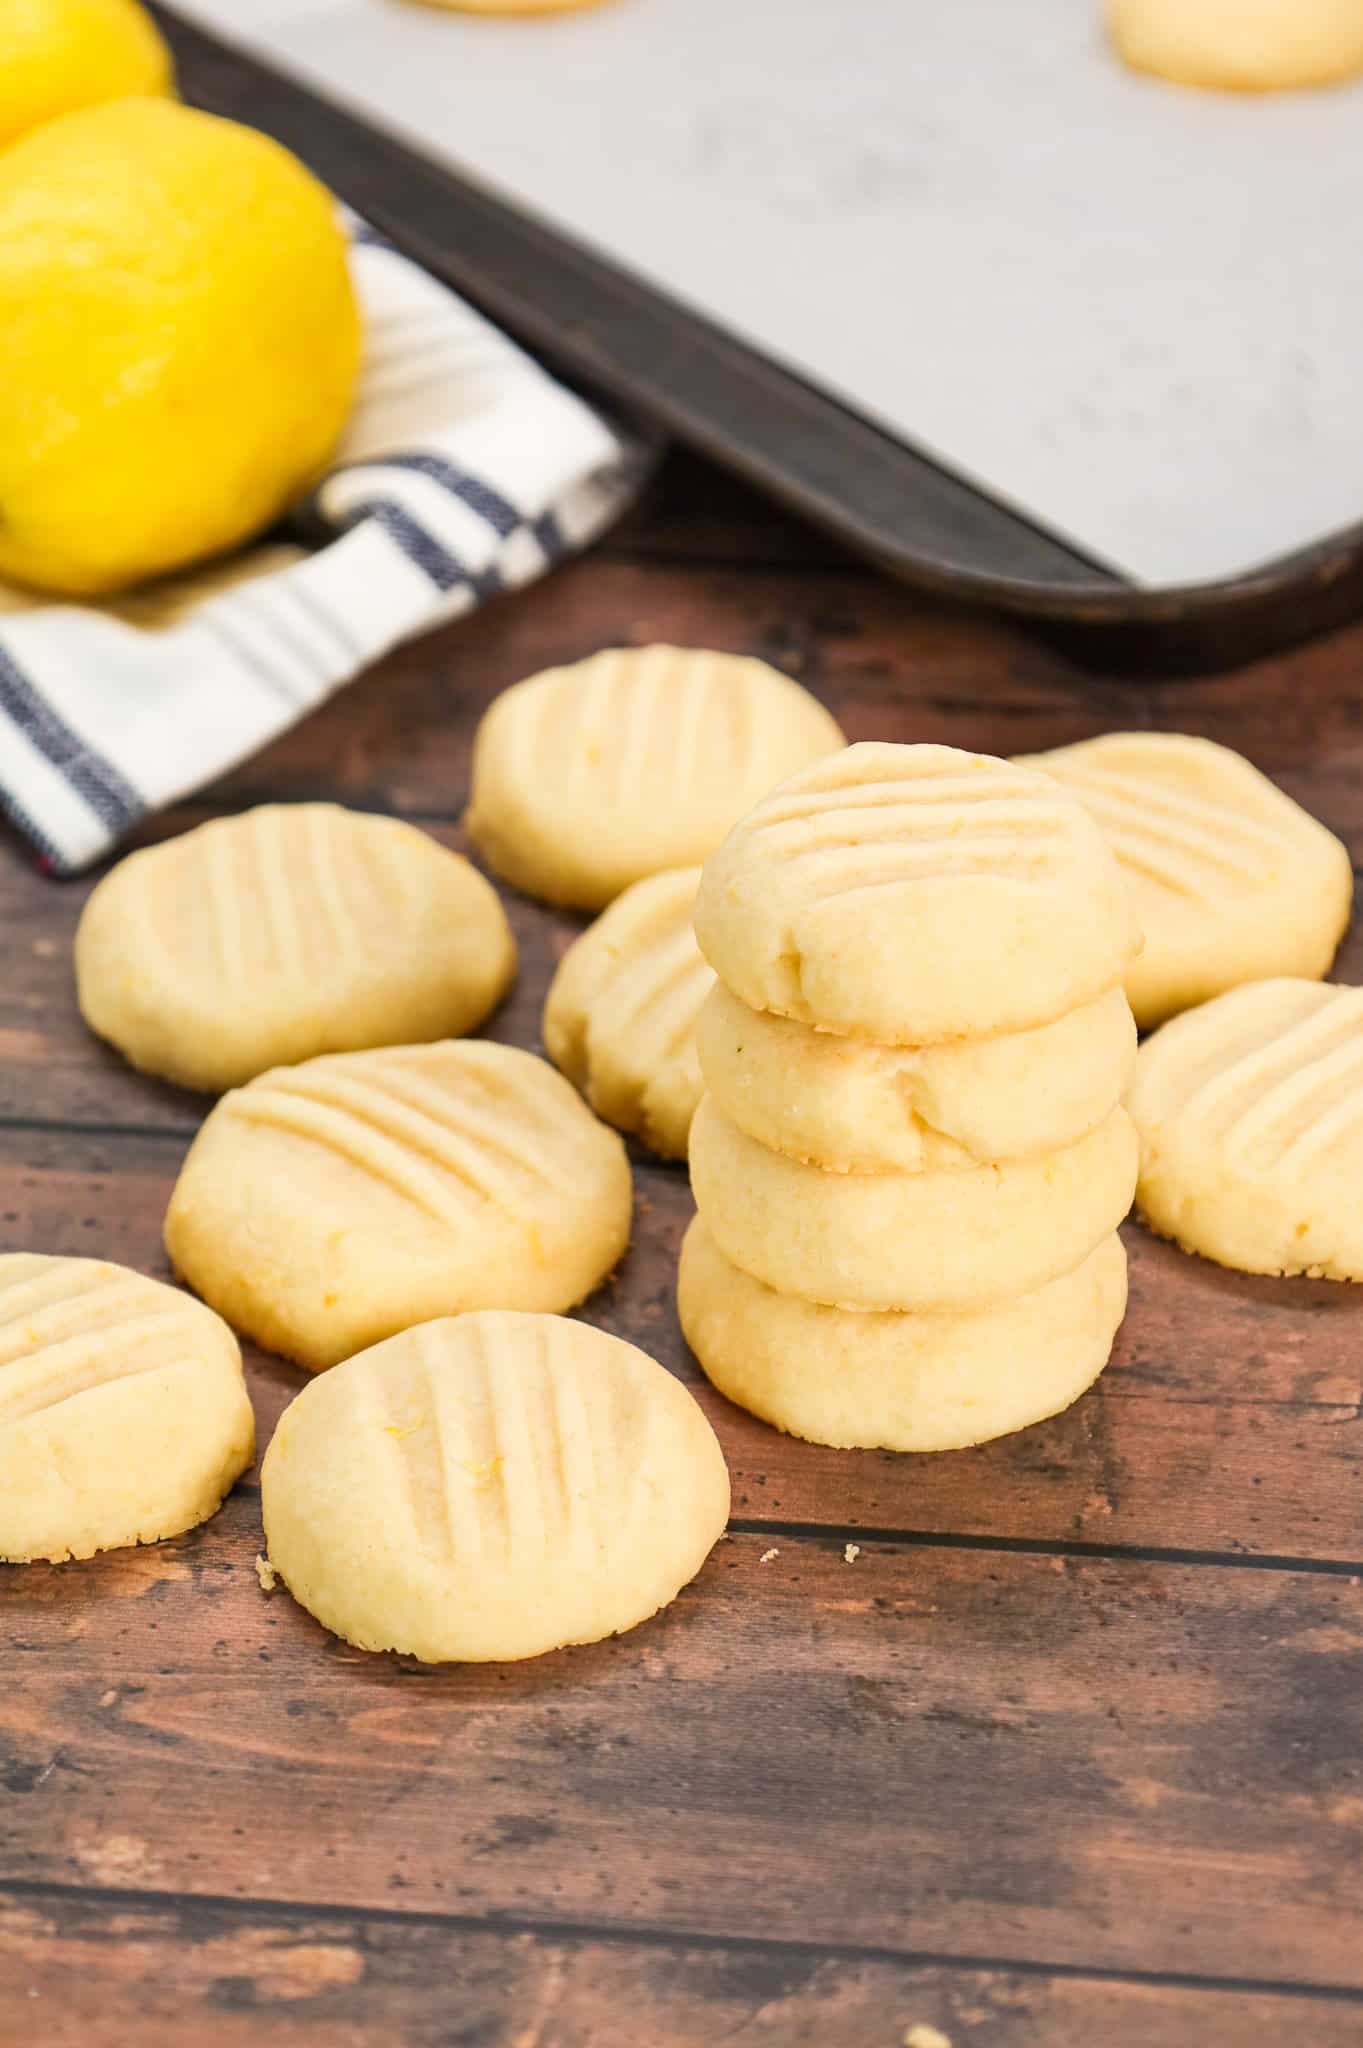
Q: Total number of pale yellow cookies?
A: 14